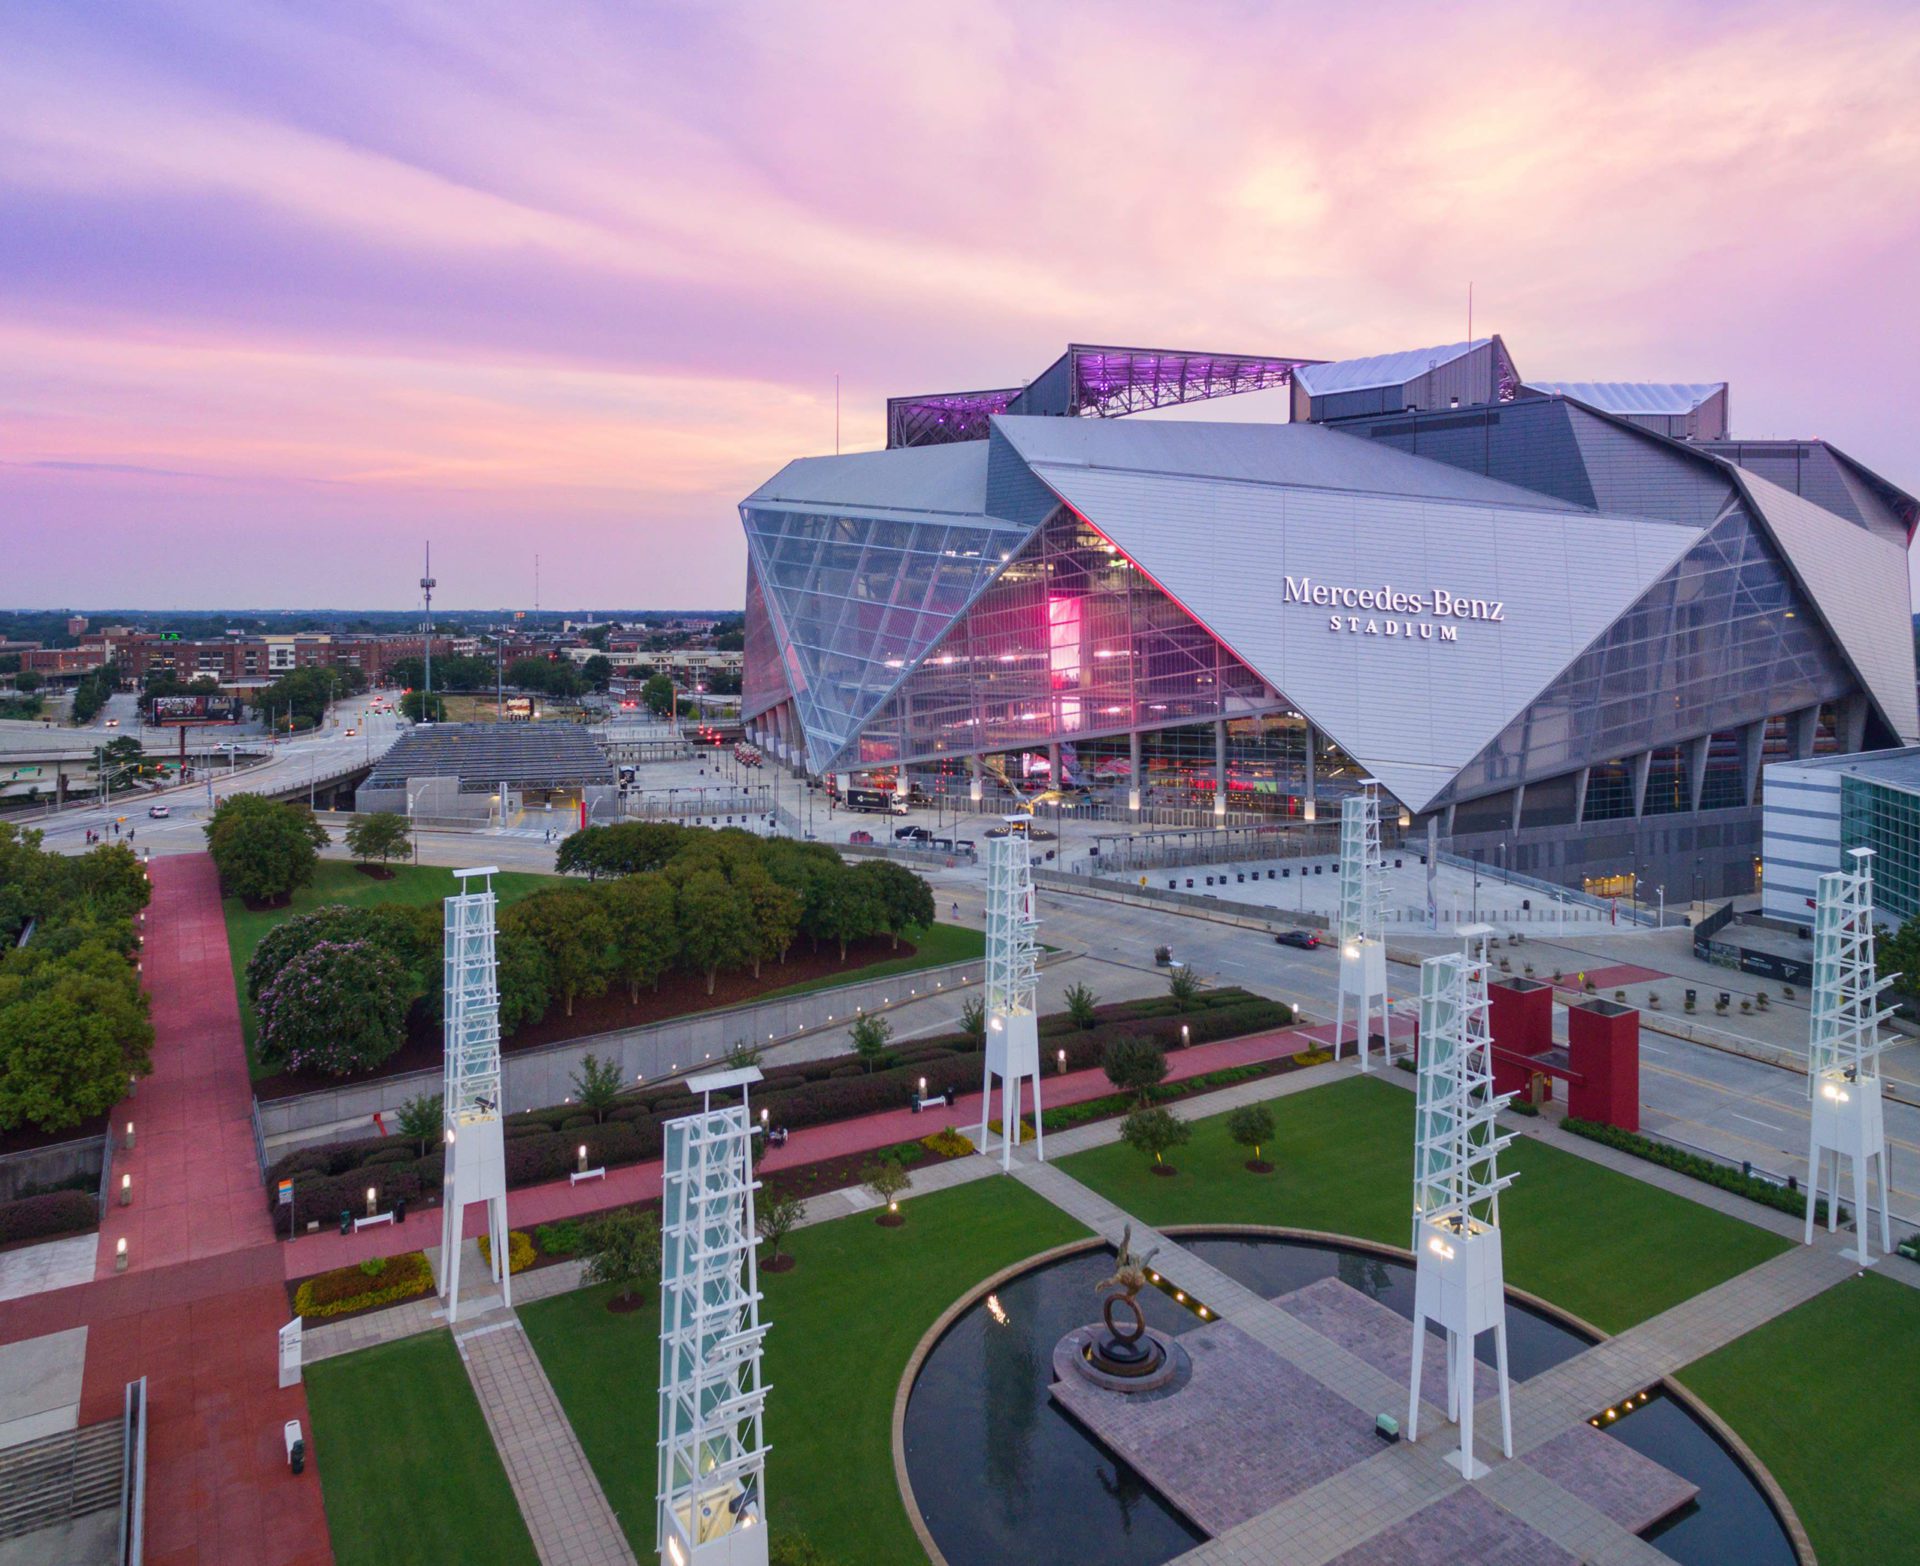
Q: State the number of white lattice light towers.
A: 6